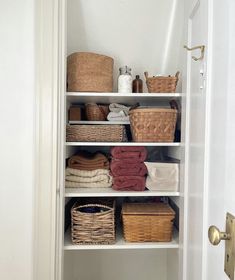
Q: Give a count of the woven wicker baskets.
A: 7